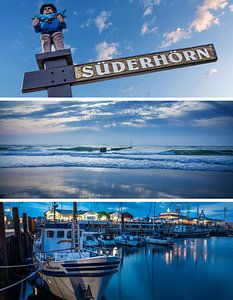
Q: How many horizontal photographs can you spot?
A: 3